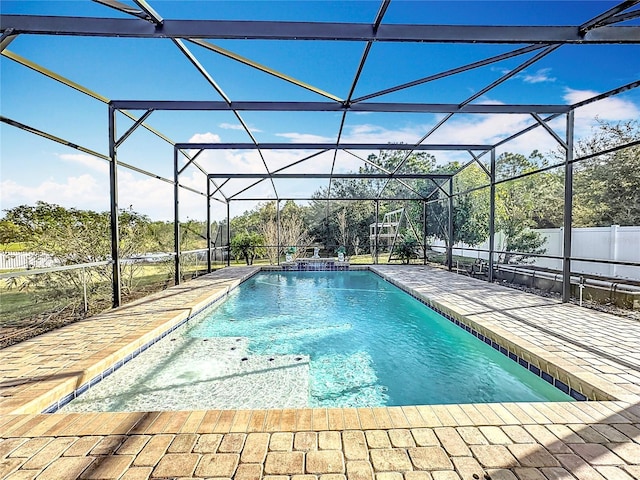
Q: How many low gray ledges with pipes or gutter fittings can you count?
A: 1